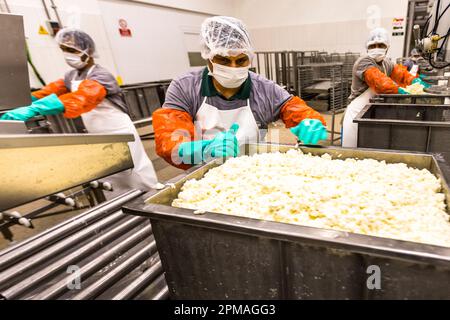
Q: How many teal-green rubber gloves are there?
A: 6